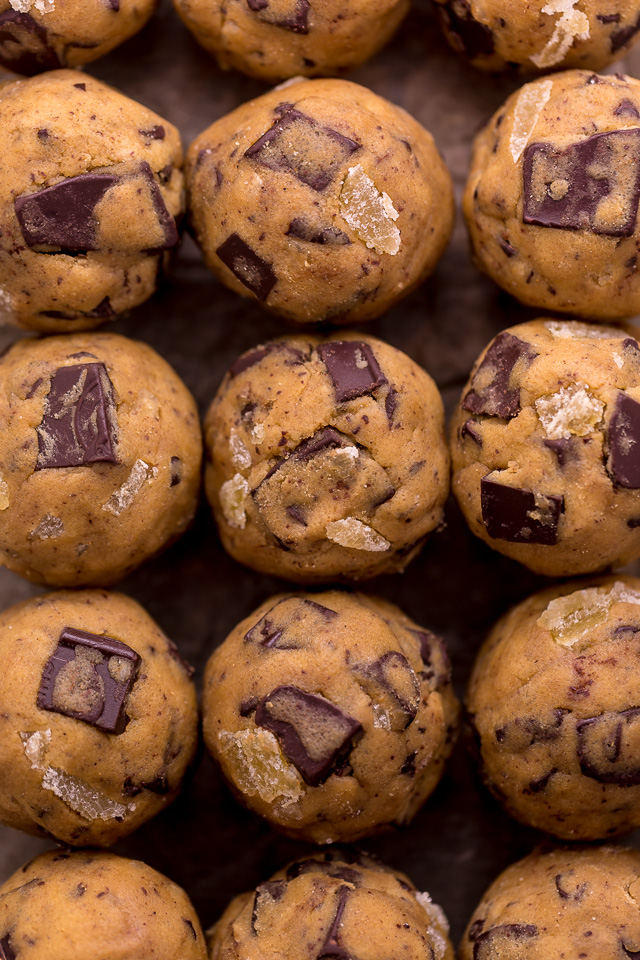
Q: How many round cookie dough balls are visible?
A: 15